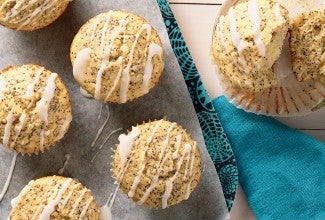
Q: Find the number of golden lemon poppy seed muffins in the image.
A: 6